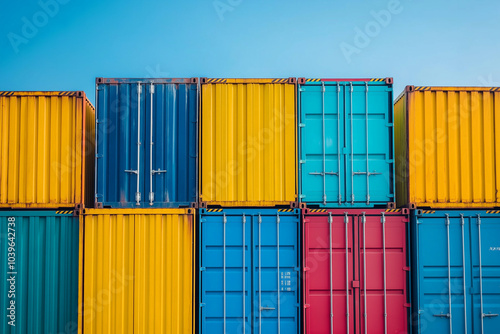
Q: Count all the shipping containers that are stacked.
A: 10